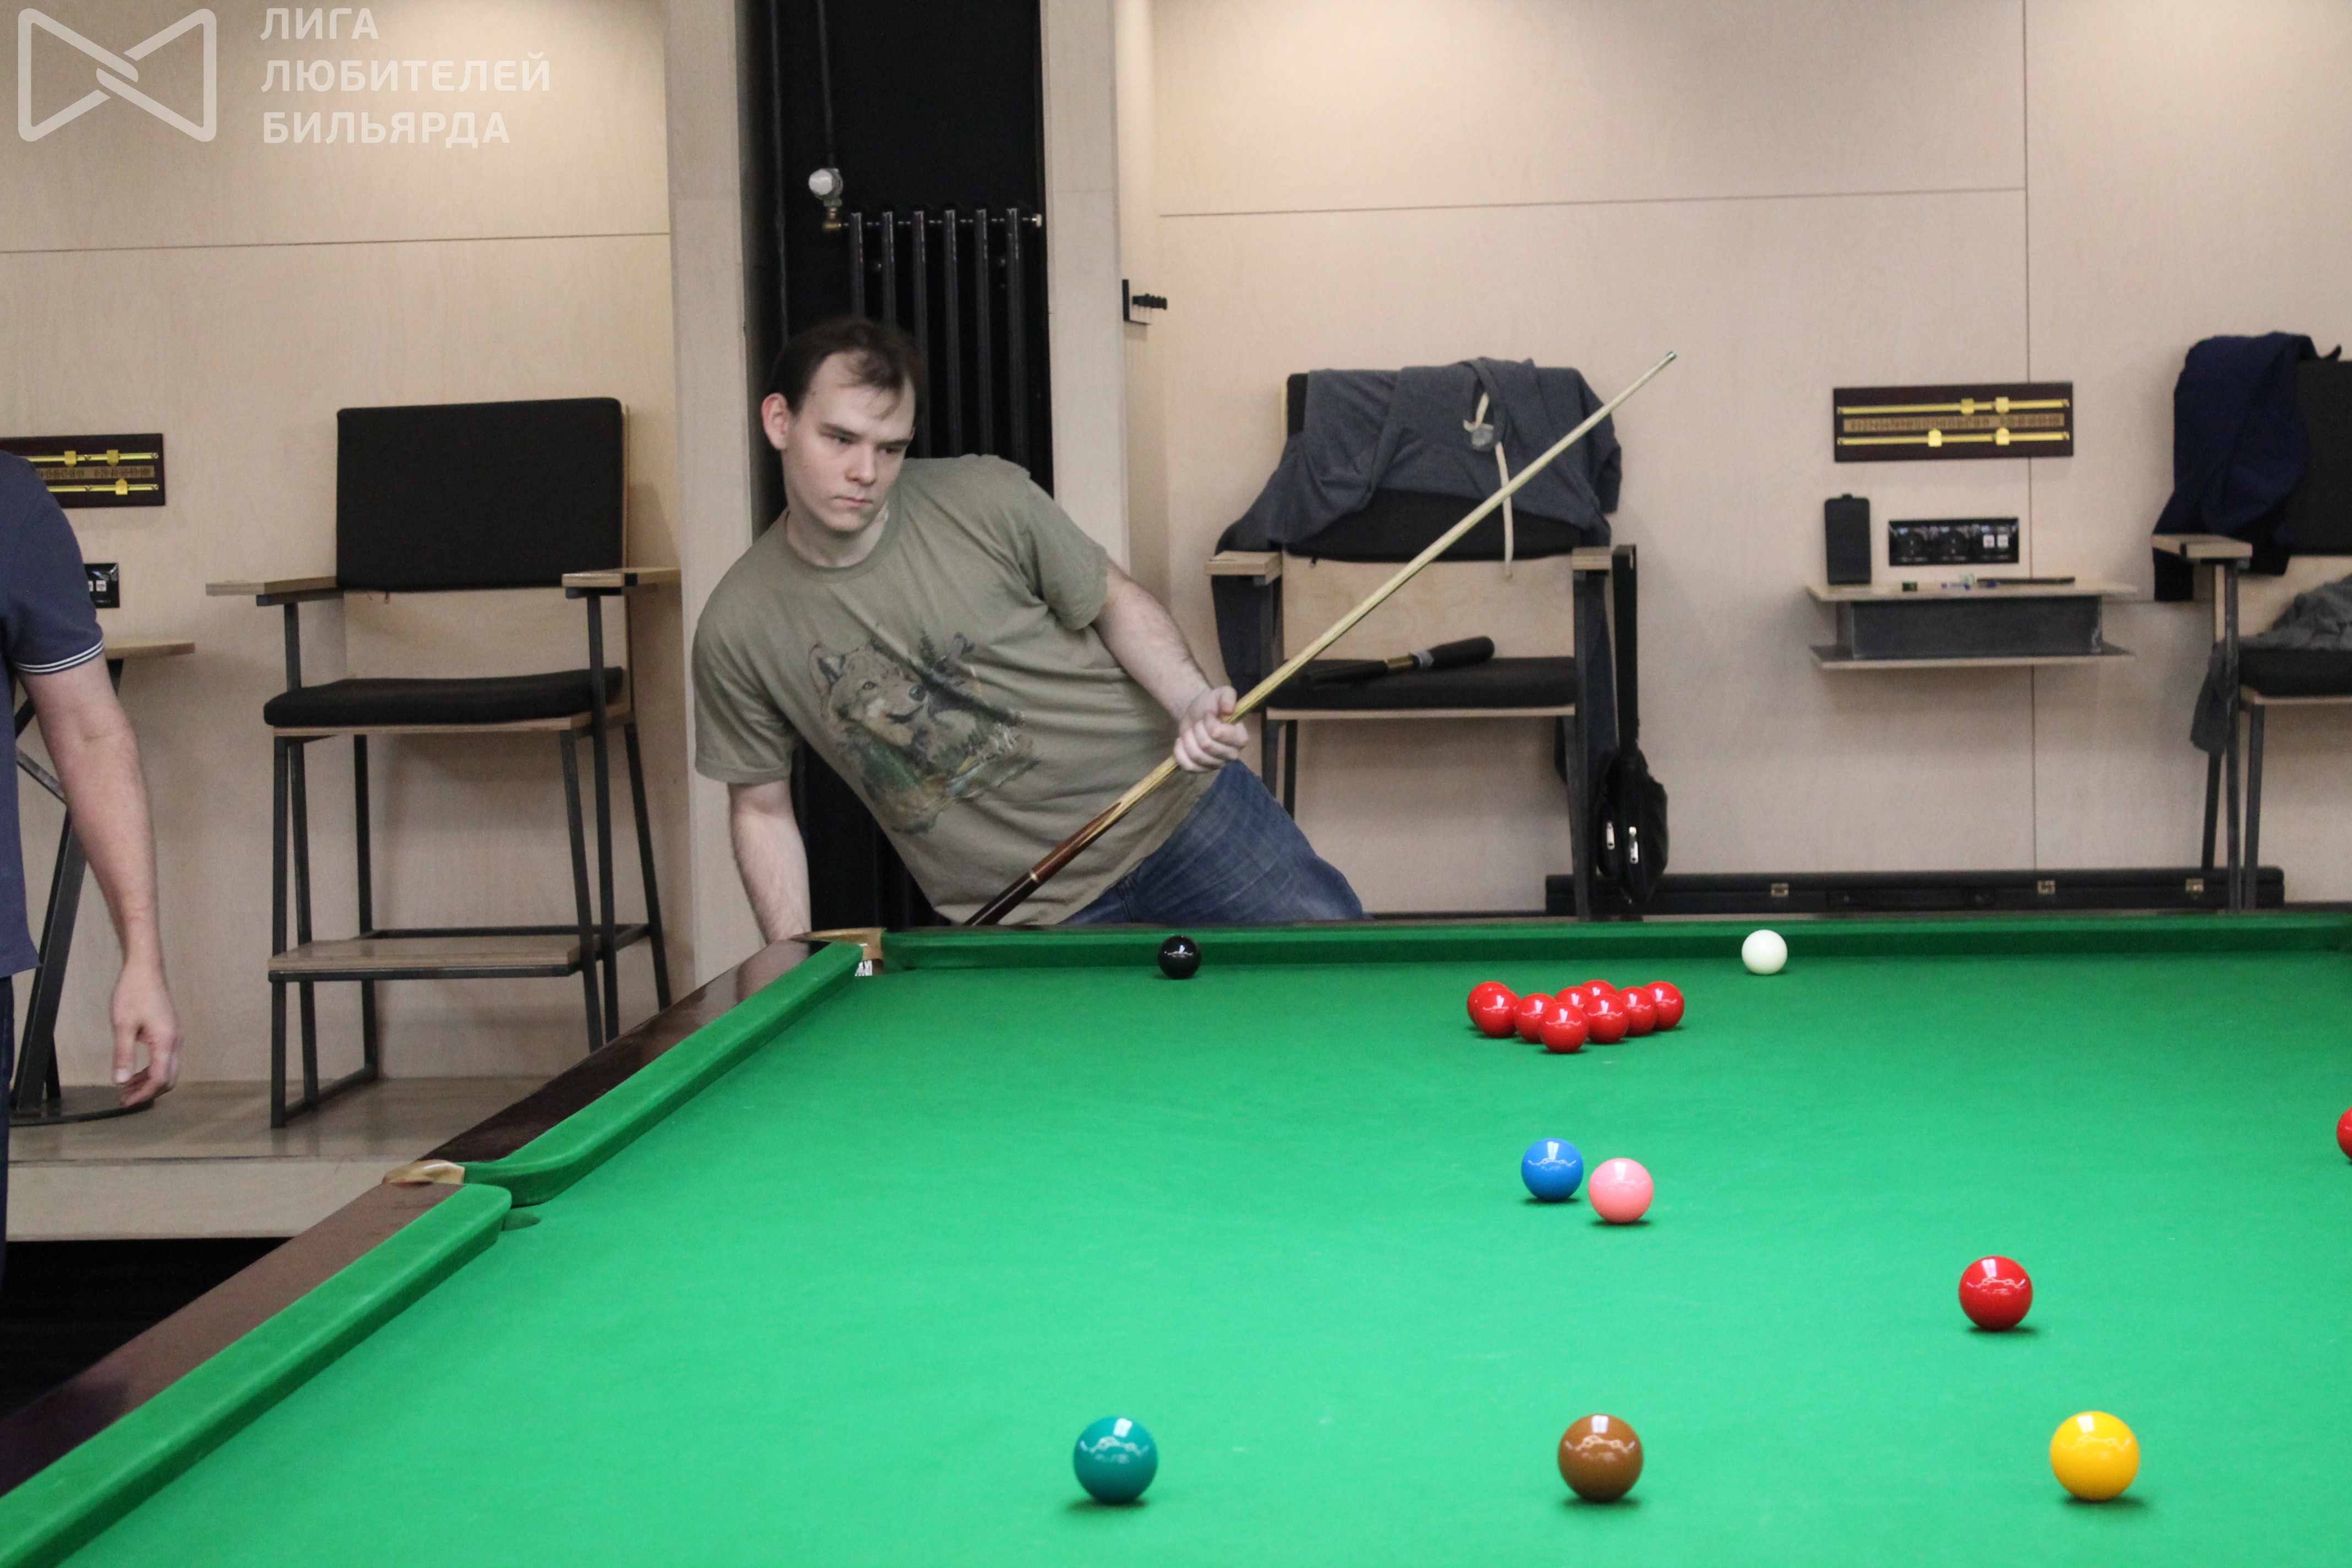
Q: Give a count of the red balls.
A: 11